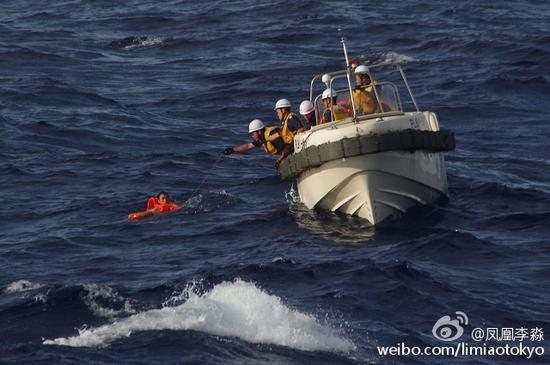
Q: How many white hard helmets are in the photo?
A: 5